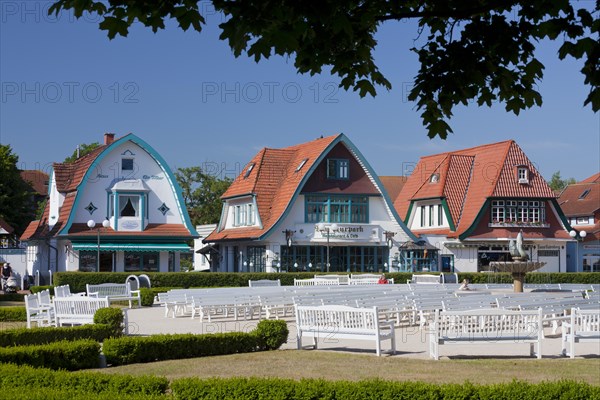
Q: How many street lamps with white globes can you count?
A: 3